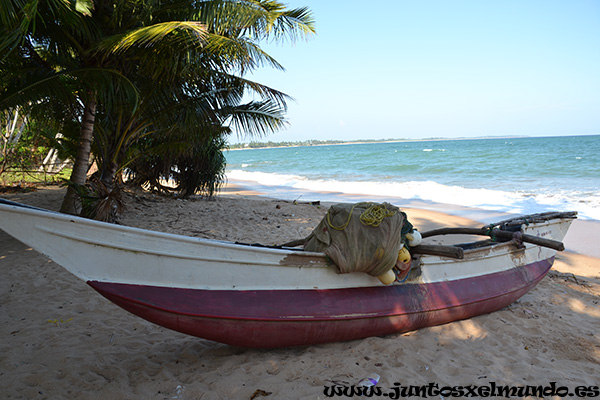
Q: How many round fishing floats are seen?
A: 3